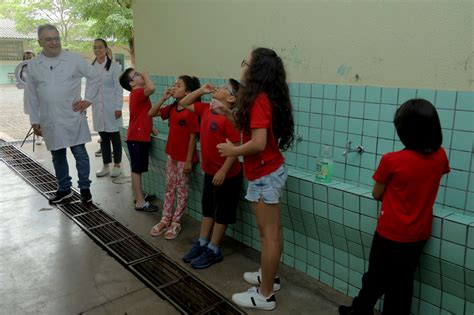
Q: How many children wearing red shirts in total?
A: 5